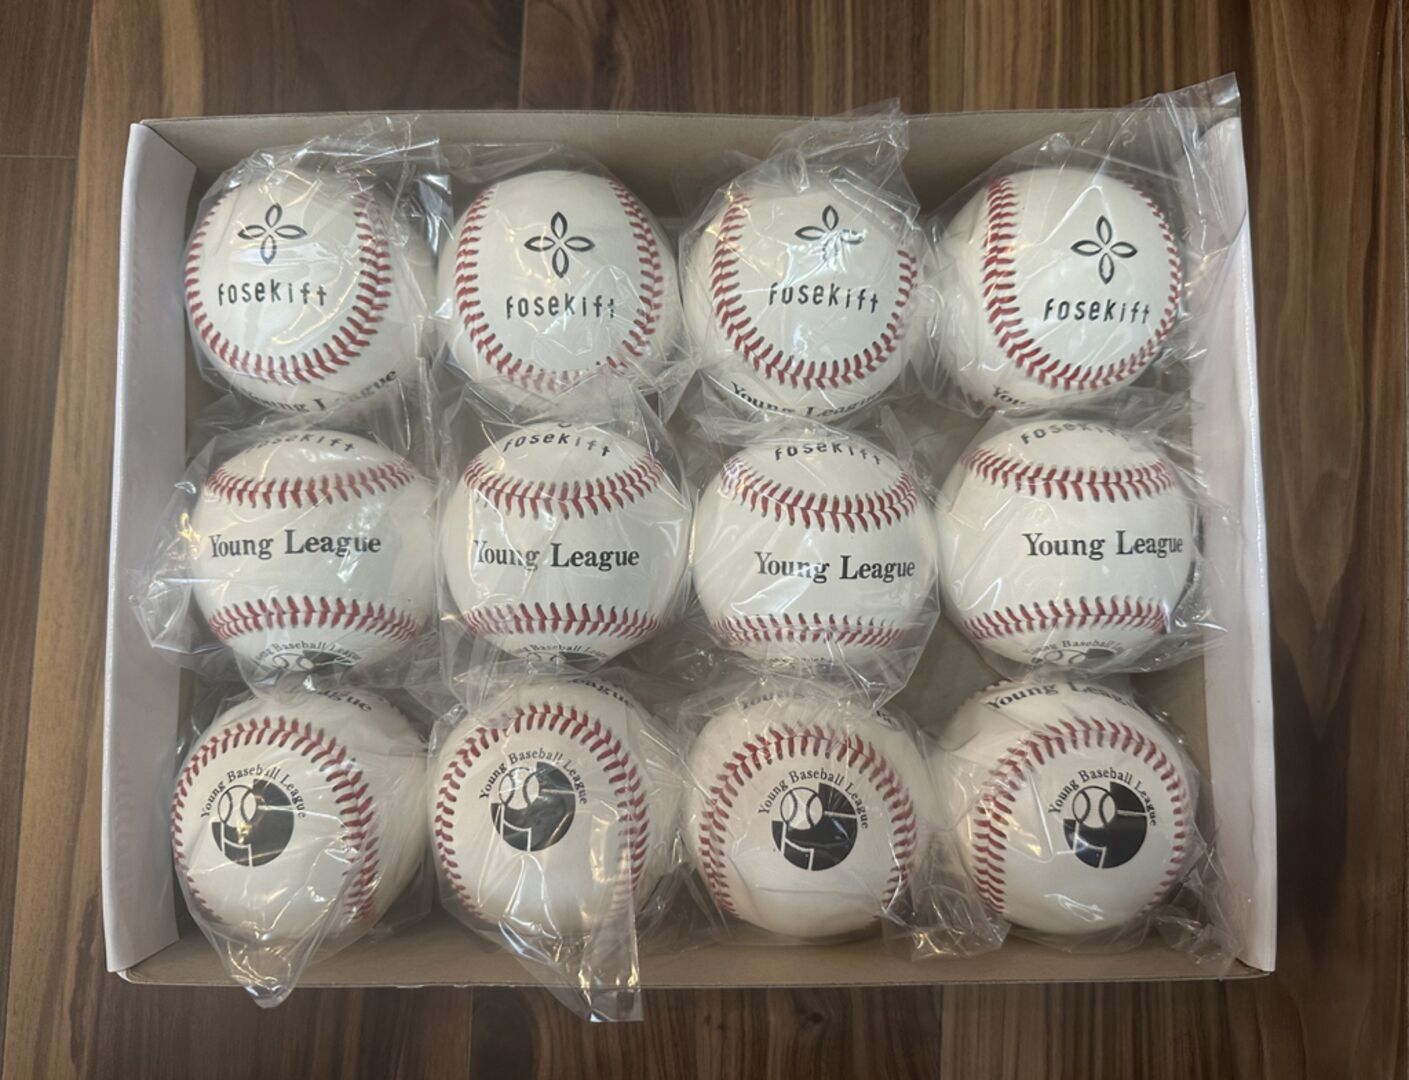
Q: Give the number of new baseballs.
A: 12